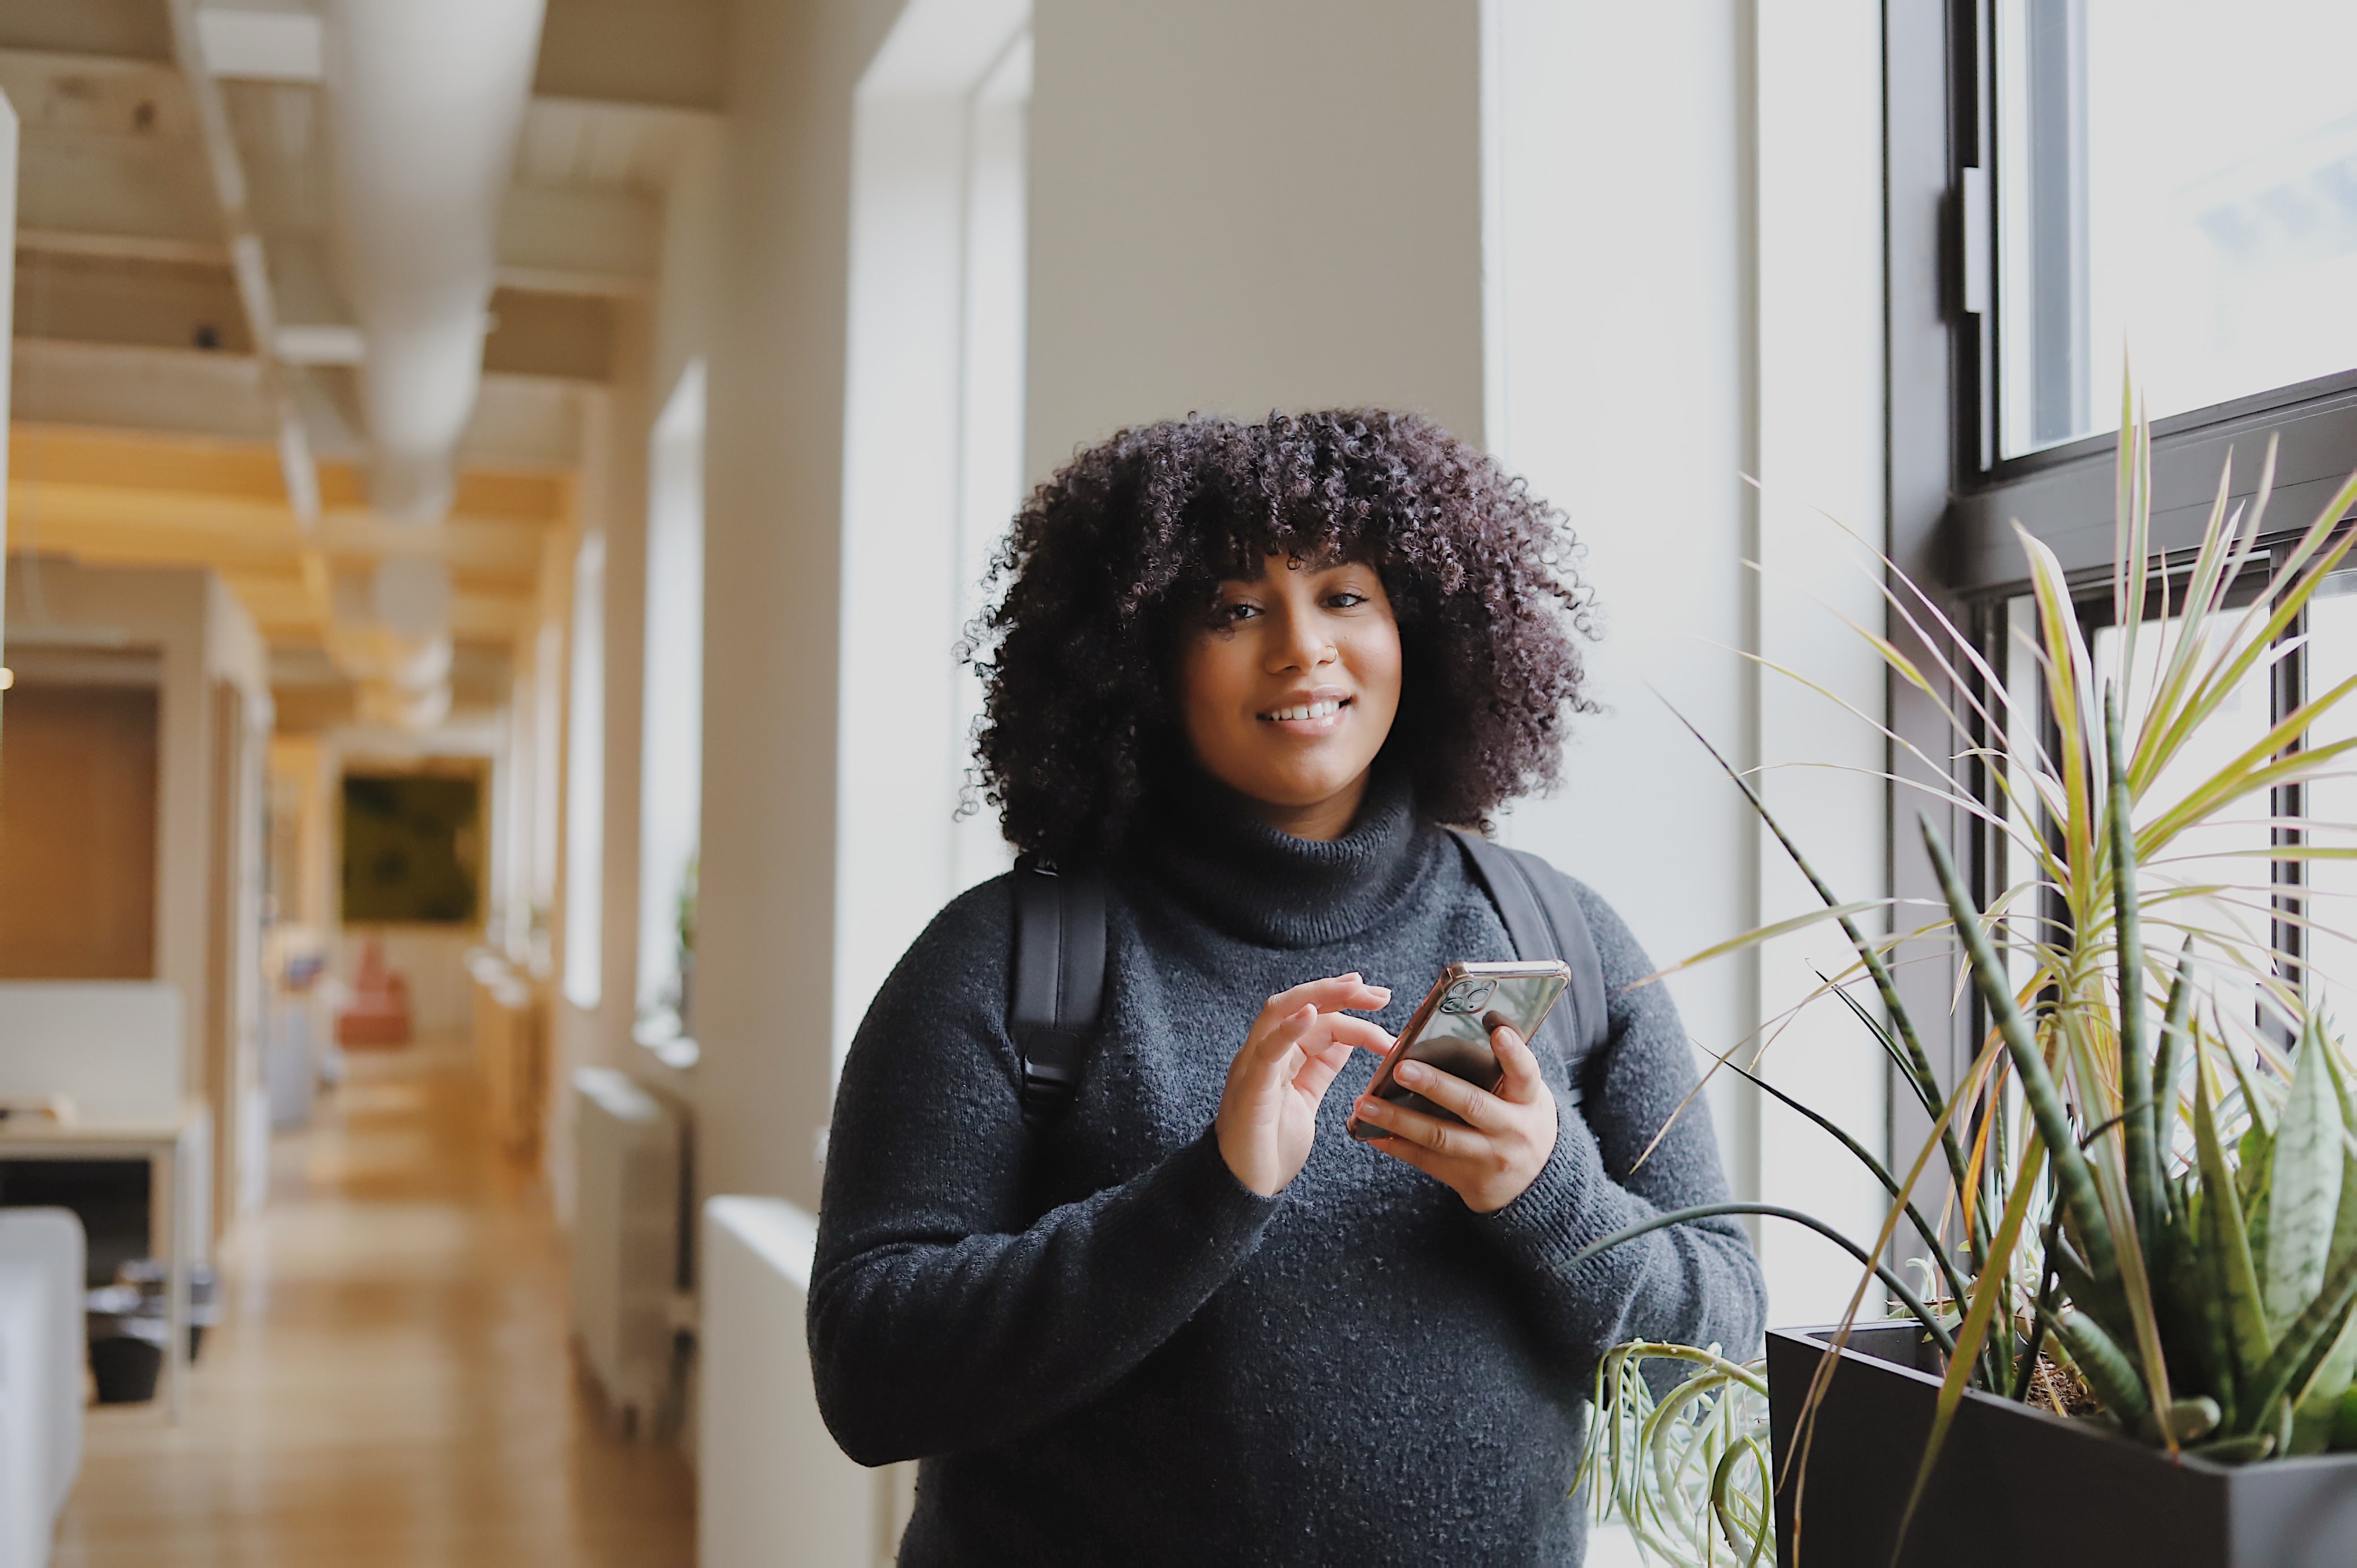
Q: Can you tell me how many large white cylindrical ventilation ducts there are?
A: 1